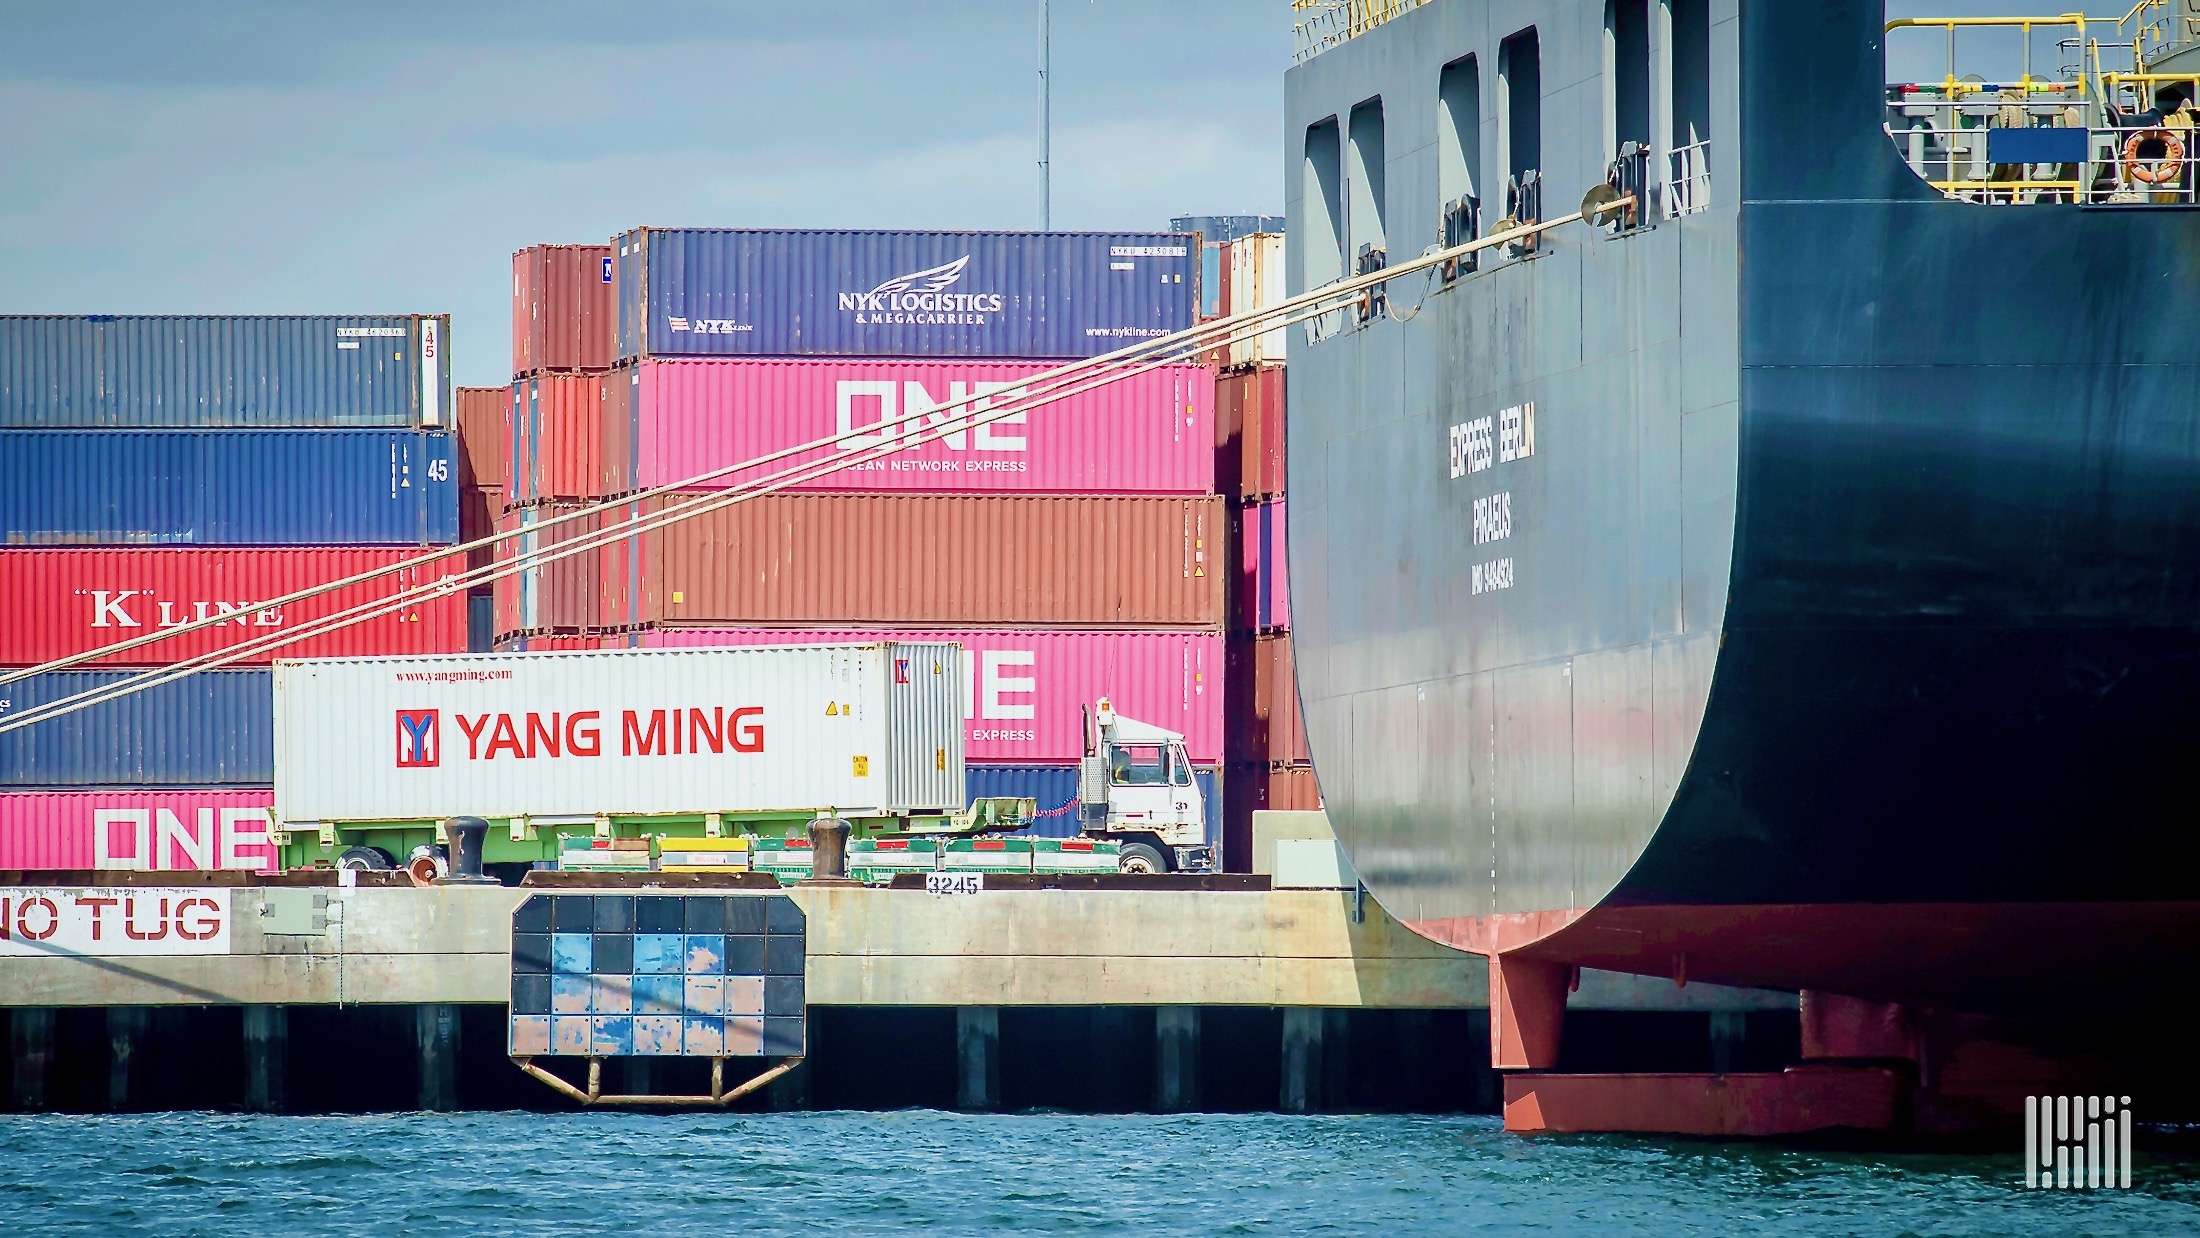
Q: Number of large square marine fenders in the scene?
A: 1